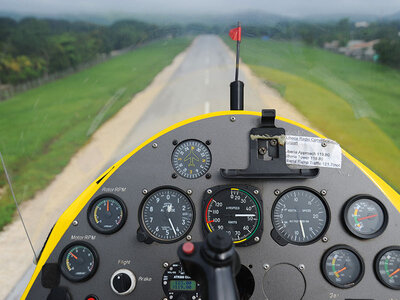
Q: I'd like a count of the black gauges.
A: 9